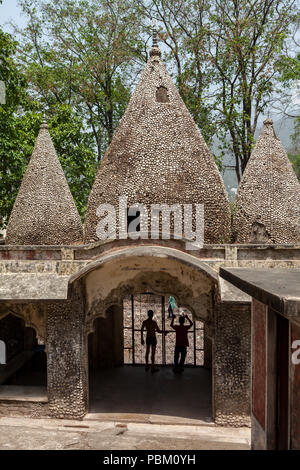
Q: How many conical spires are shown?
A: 3